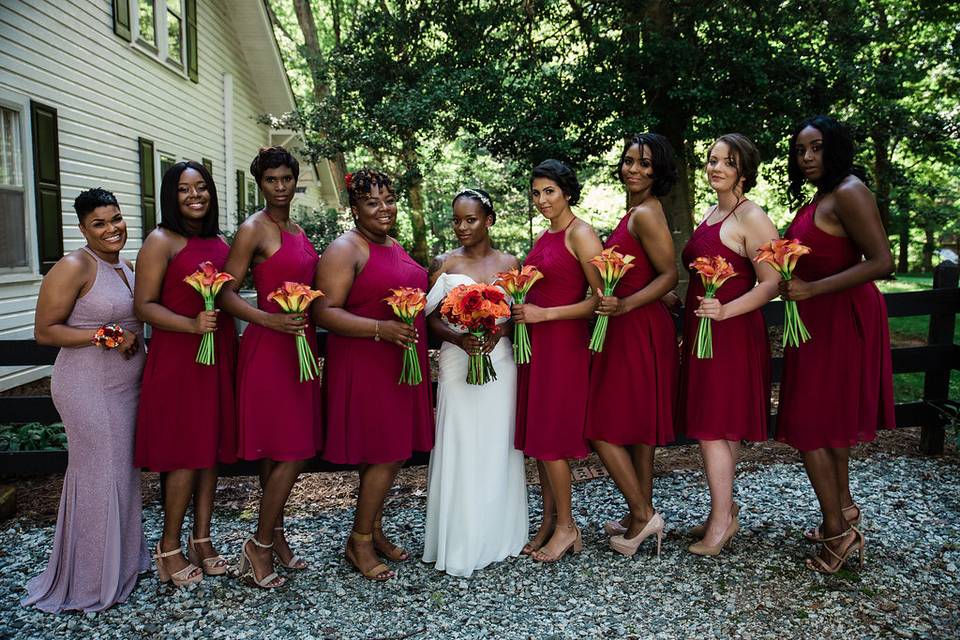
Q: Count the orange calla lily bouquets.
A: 7